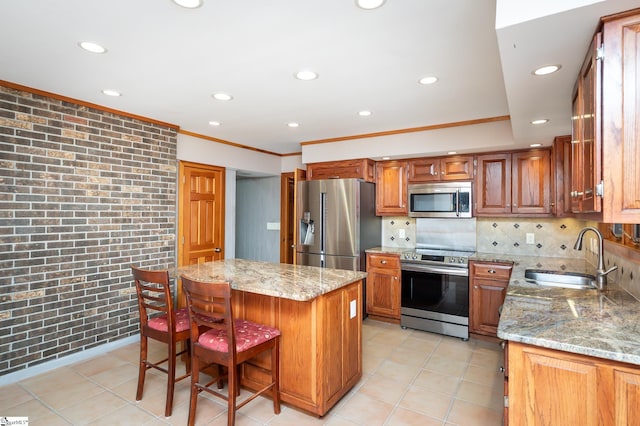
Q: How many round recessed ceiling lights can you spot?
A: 15